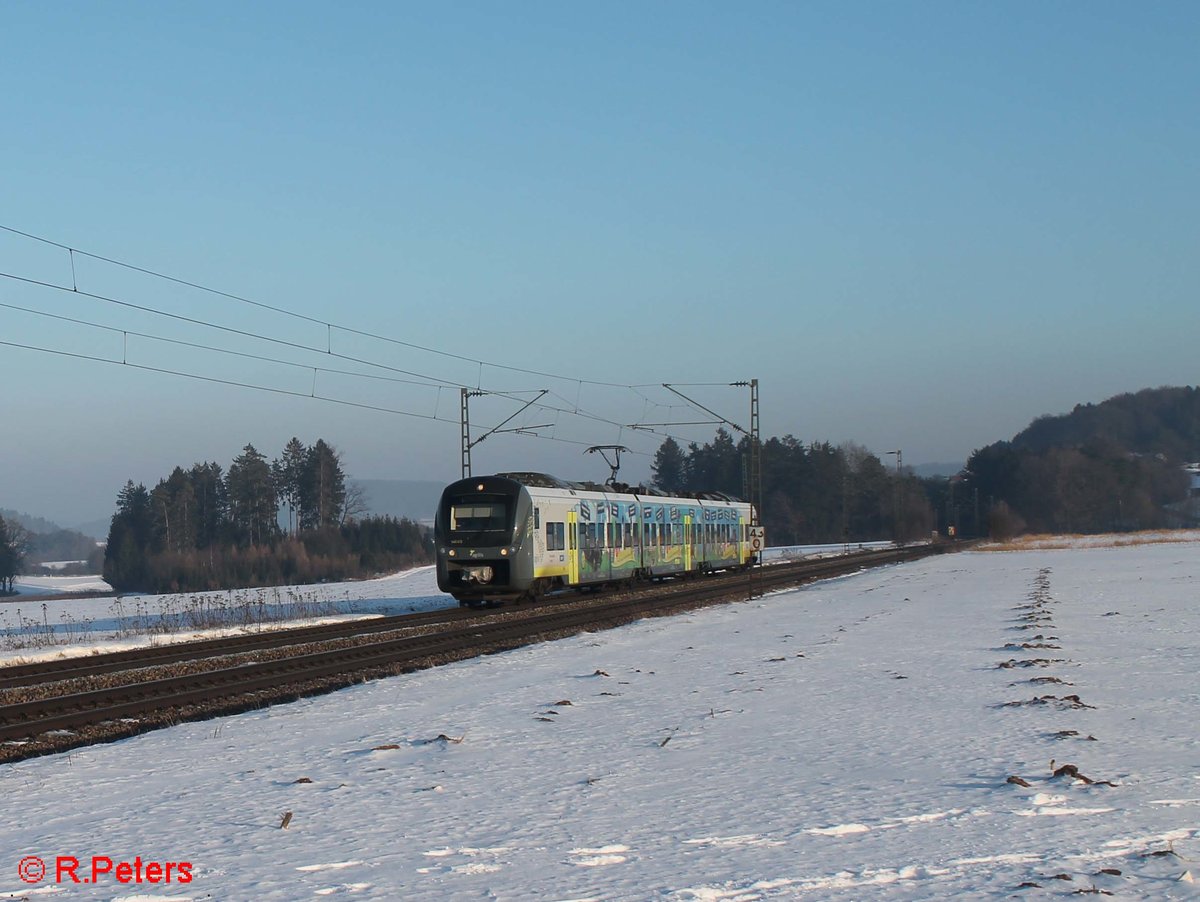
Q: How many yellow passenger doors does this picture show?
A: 3